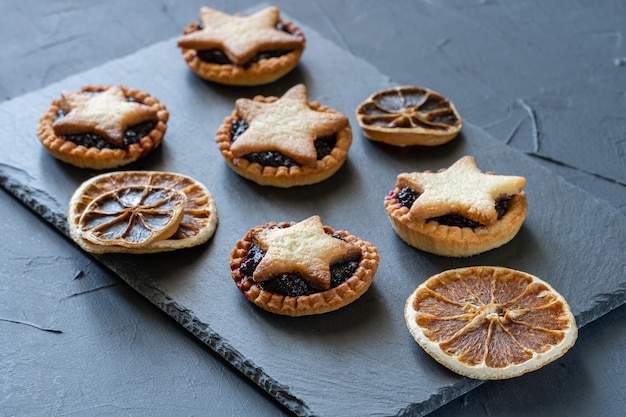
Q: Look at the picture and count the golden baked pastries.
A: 5